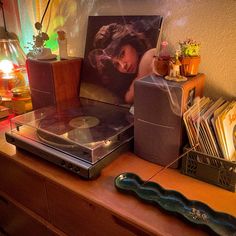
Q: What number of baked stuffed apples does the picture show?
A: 0